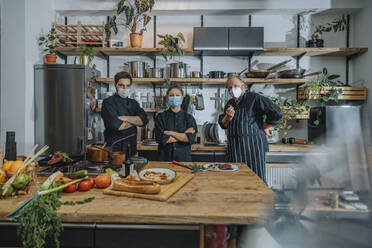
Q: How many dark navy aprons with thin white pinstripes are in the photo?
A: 1